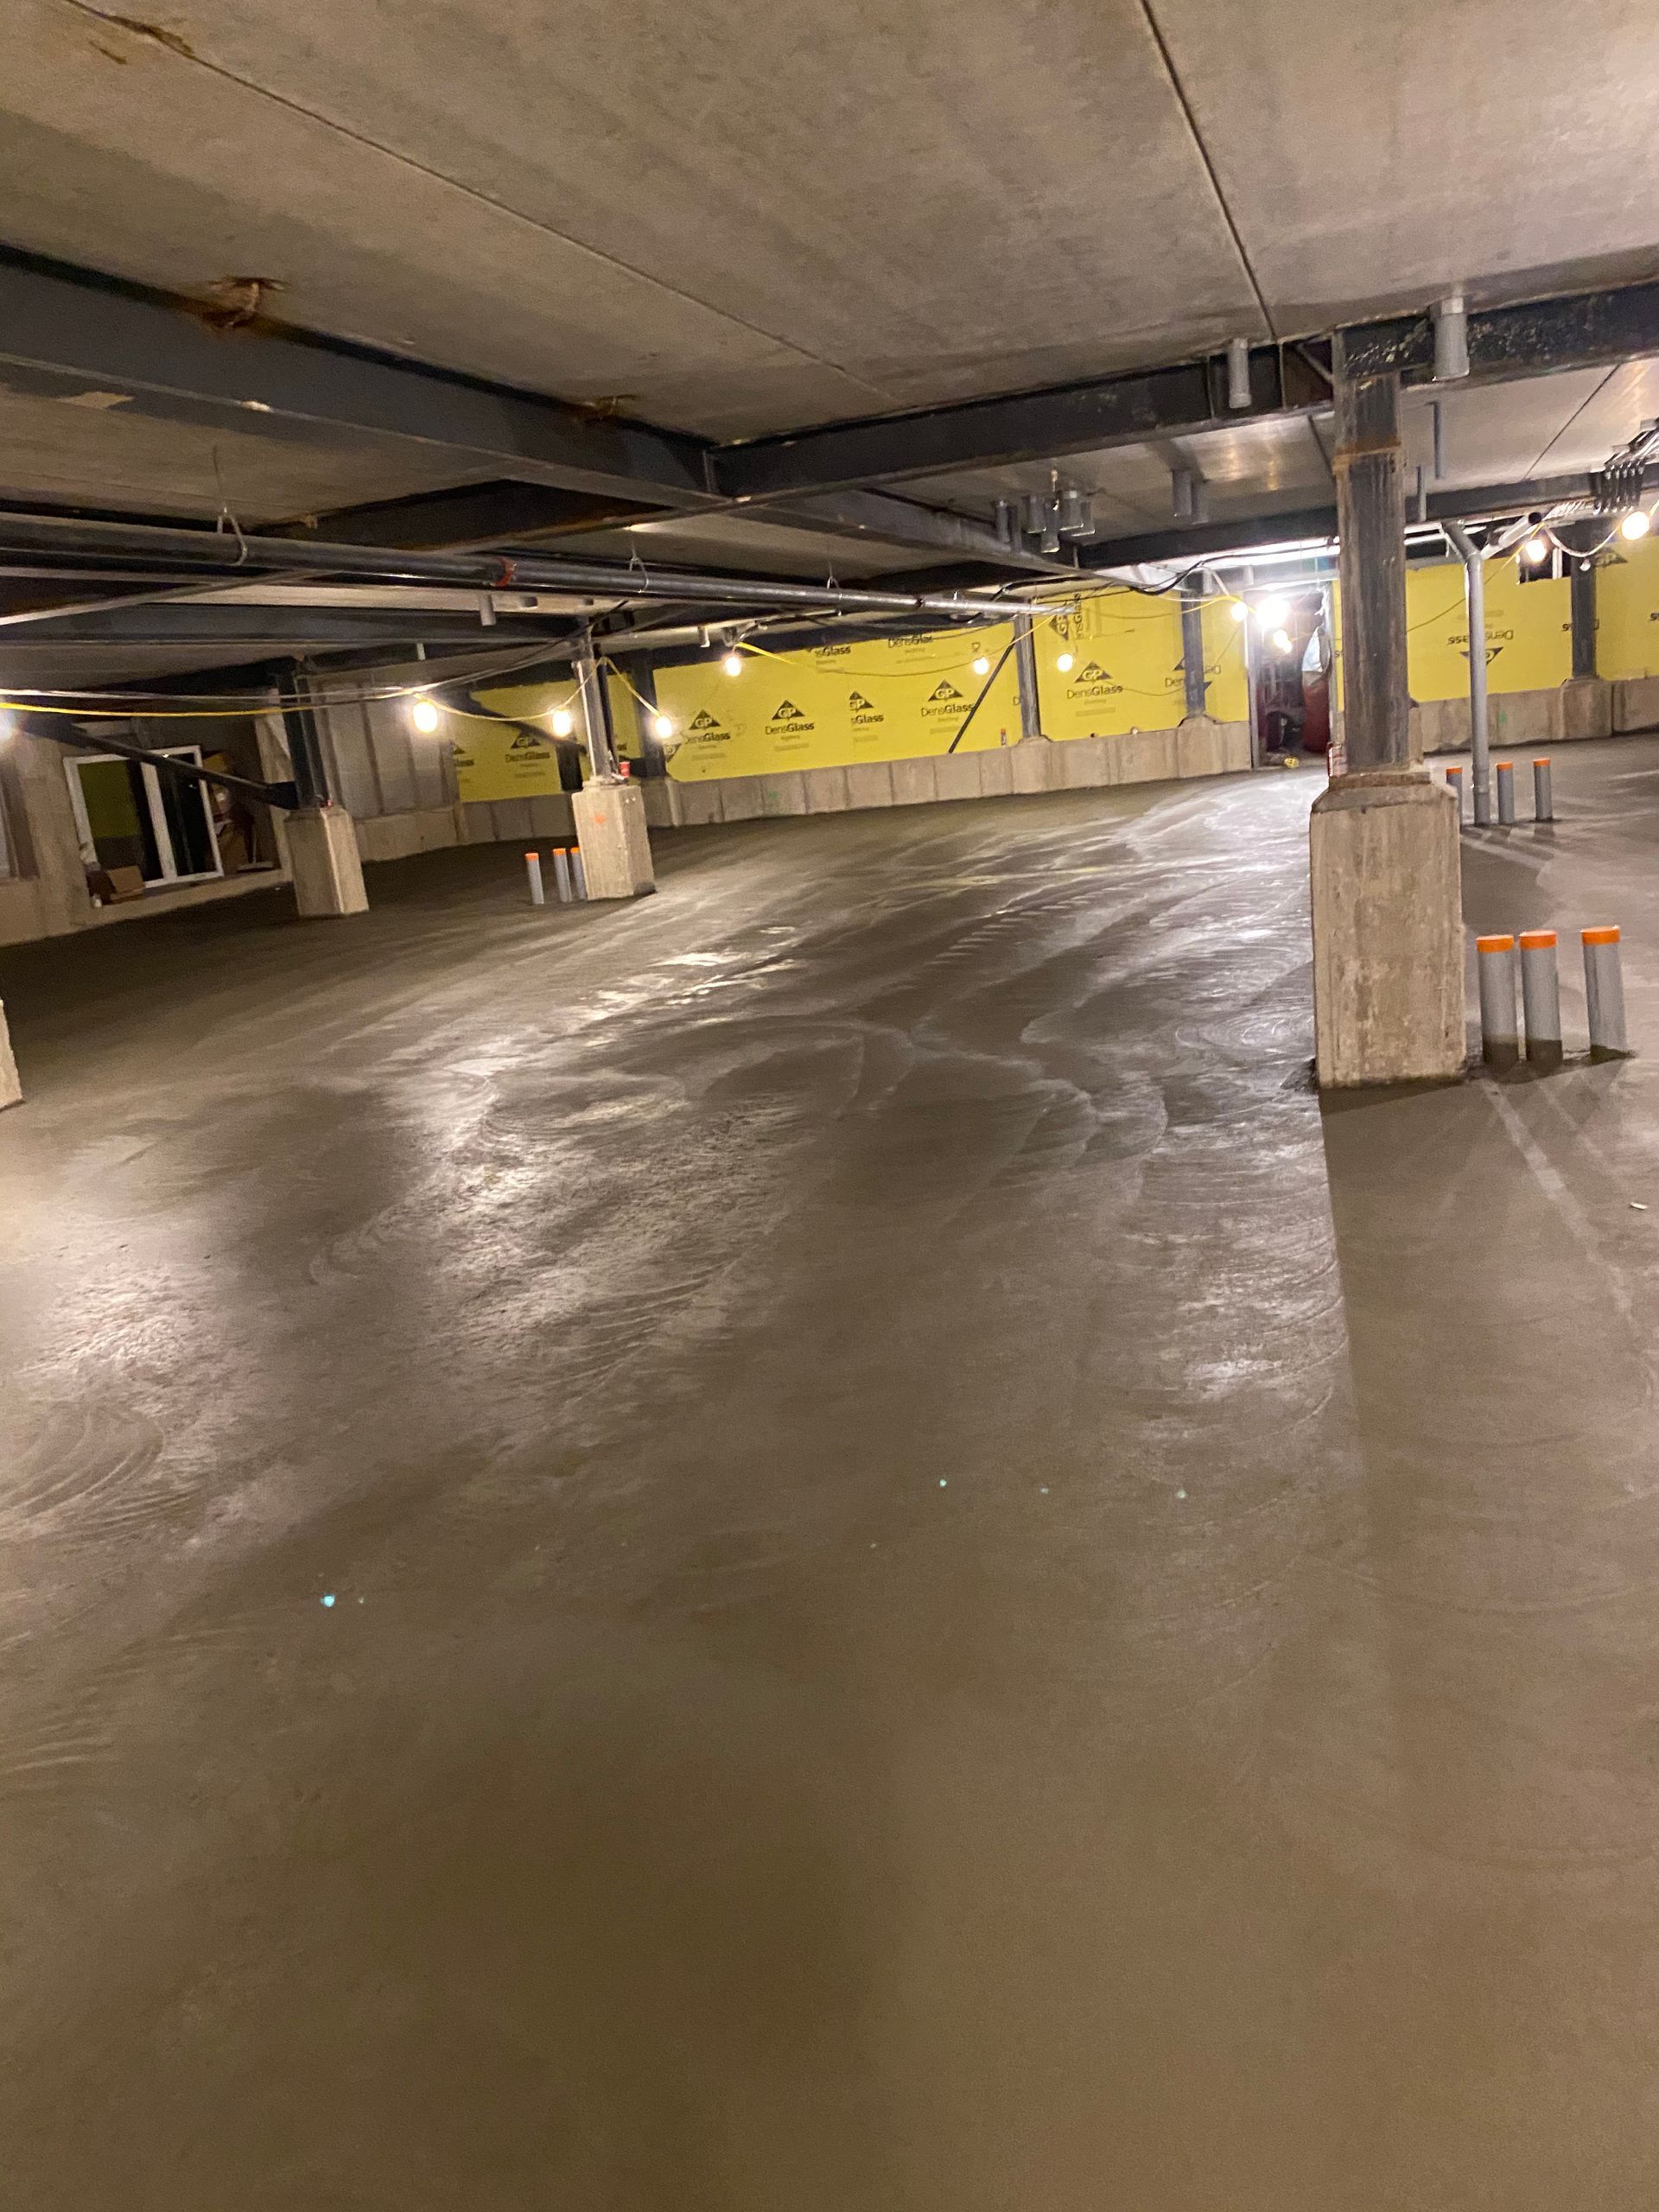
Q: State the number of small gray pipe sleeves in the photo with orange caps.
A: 9